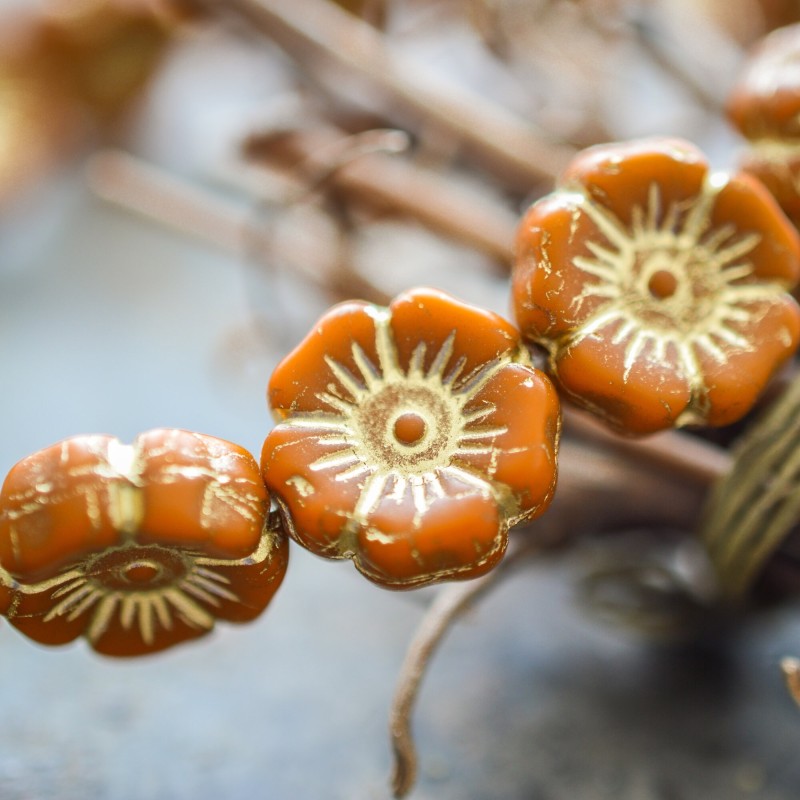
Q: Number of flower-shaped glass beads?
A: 4